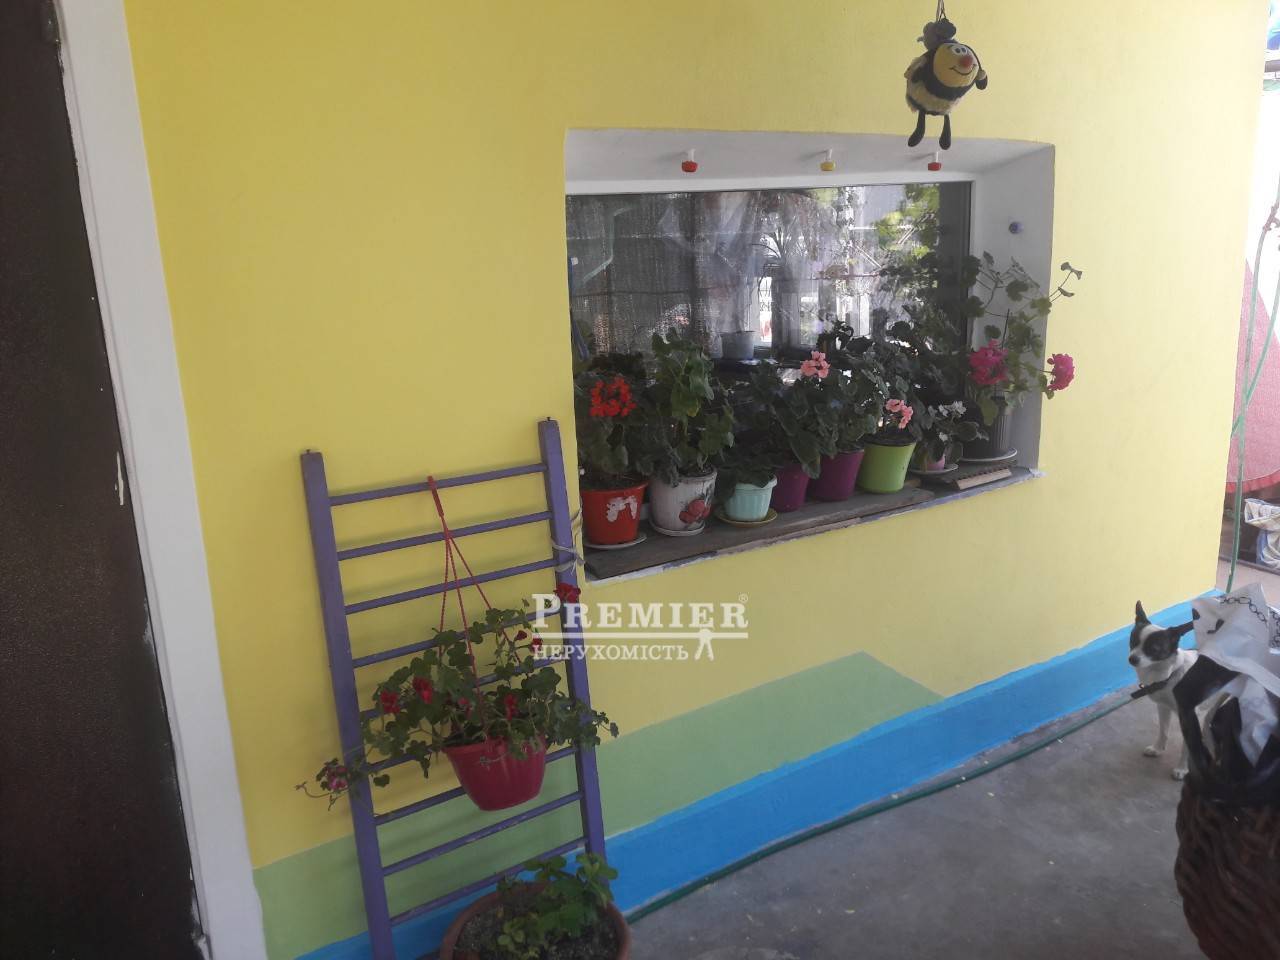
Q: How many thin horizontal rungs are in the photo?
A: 9